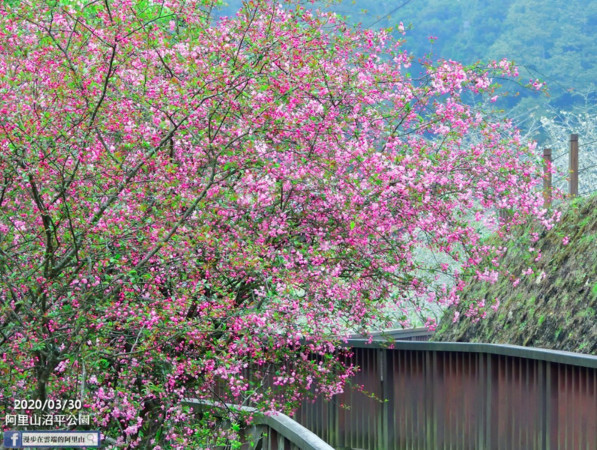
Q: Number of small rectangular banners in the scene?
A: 1